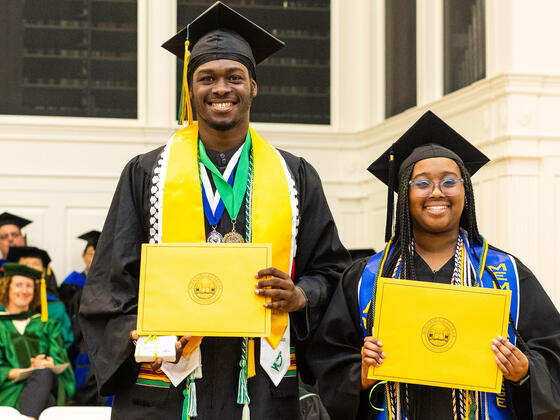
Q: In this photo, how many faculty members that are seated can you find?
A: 4